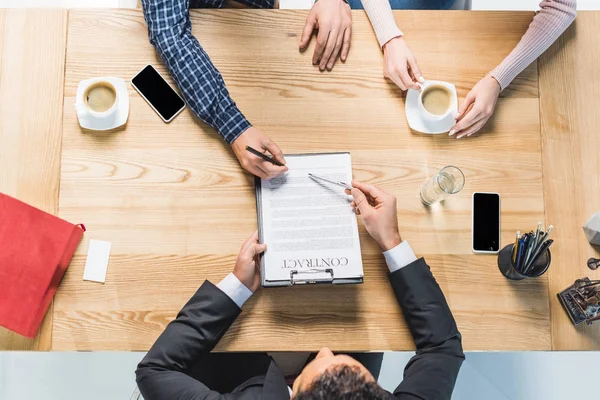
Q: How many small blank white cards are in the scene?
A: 1